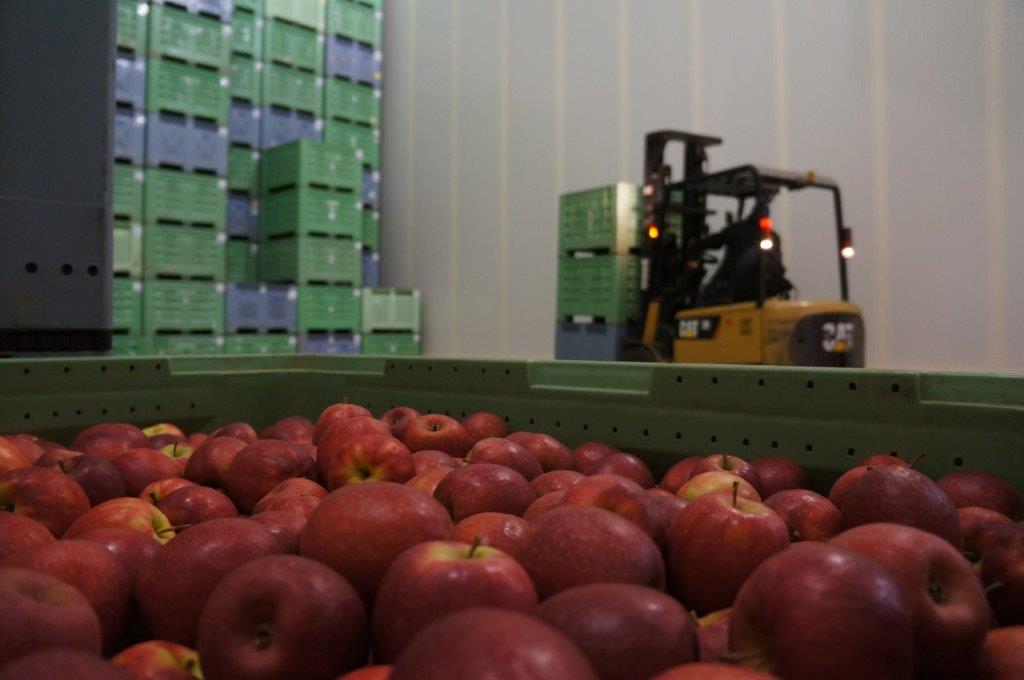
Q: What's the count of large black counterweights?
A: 1